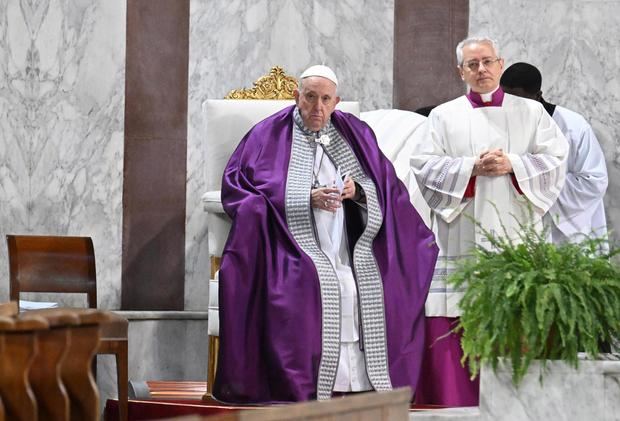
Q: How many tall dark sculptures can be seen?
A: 0